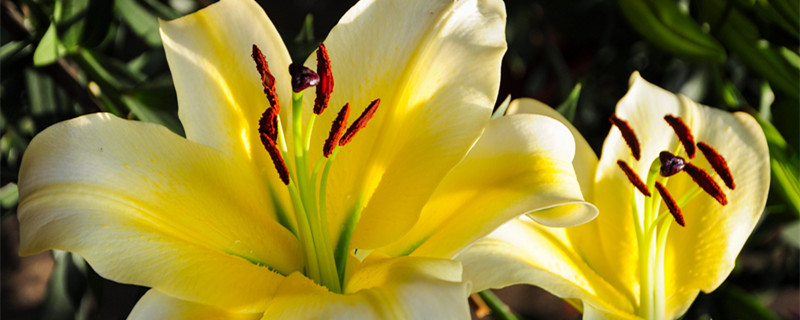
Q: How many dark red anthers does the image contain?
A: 12